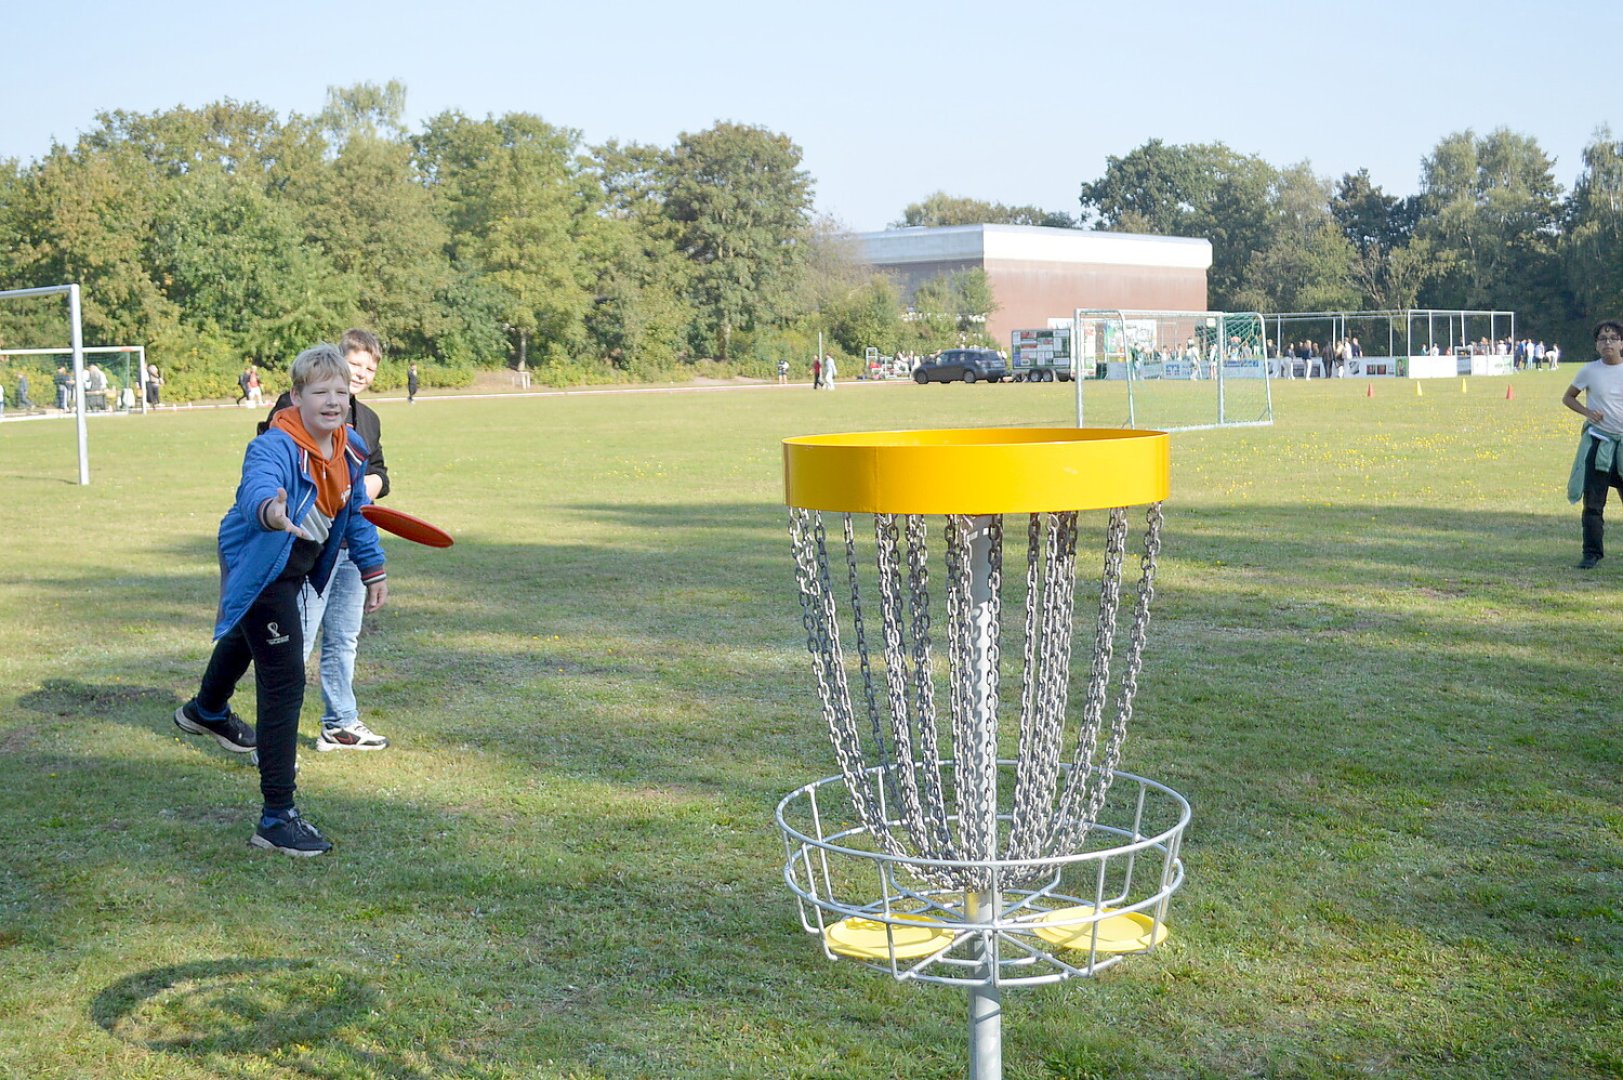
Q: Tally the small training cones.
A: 4